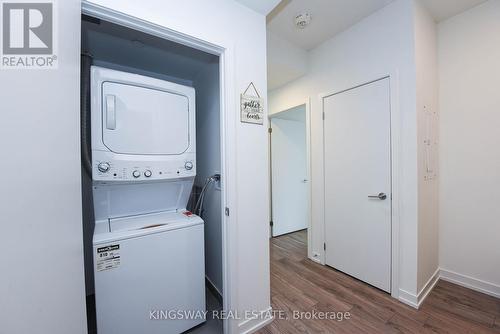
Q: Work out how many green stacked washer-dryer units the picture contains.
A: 0